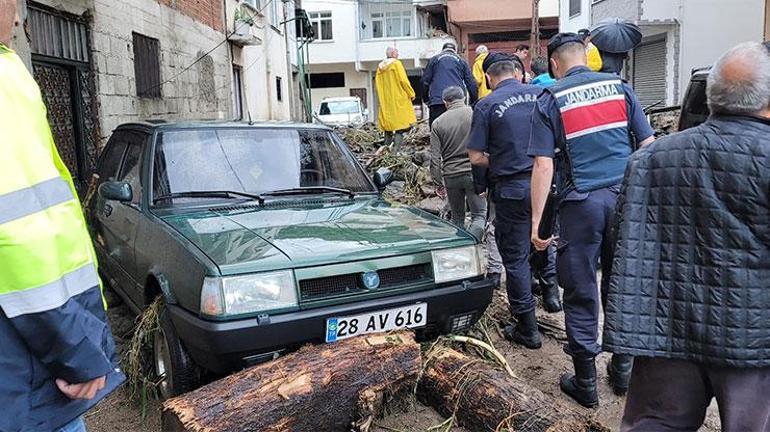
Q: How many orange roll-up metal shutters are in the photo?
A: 0